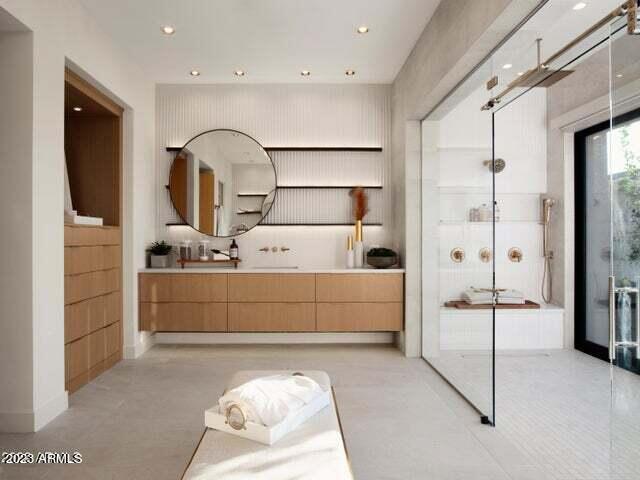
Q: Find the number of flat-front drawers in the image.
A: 11